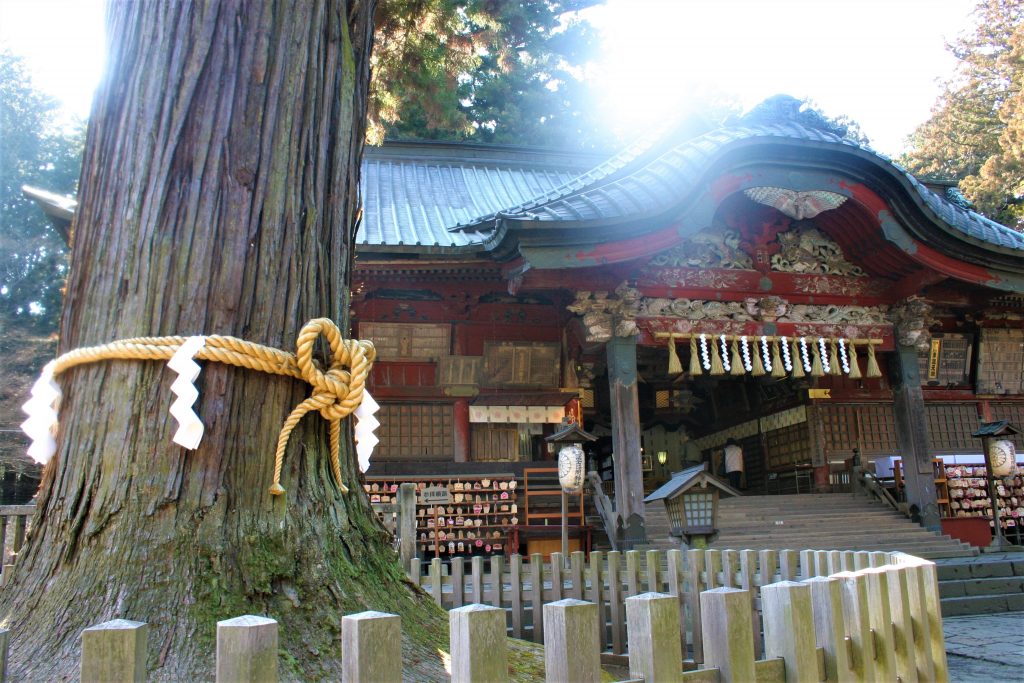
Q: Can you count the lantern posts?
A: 3